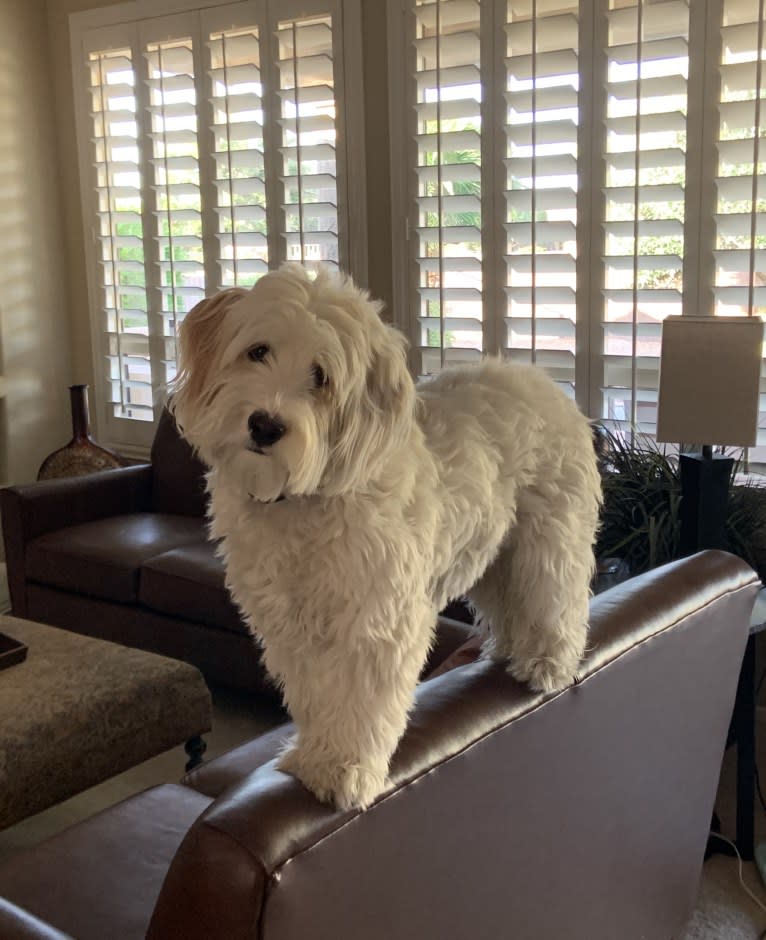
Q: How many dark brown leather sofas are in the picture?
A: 2